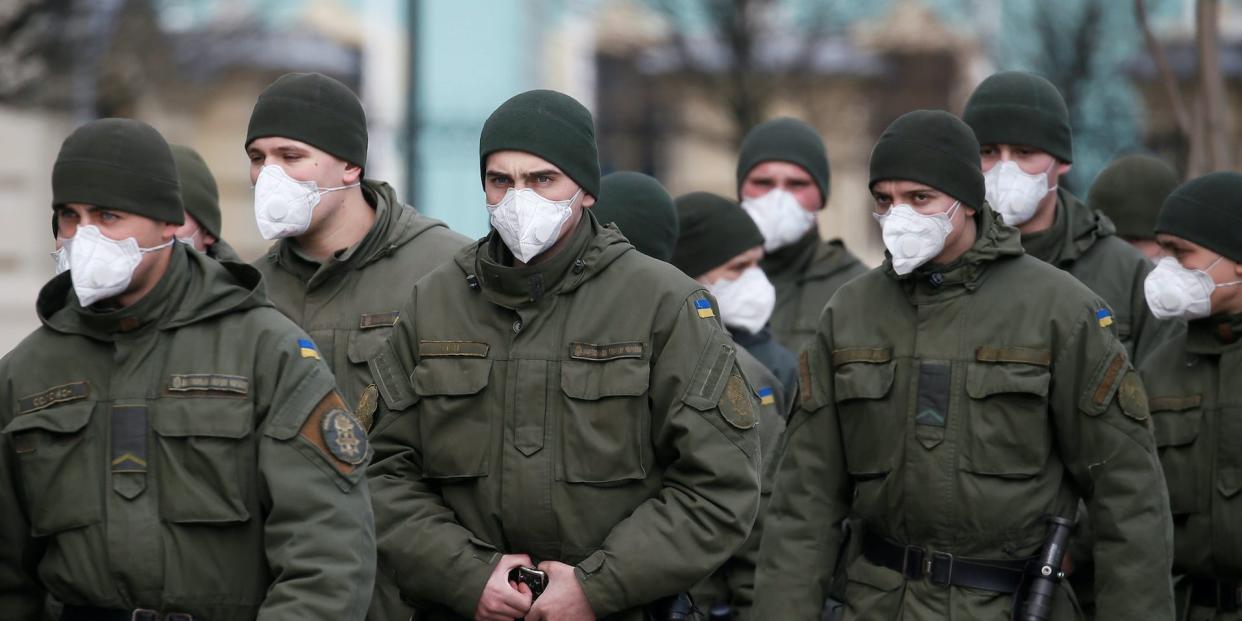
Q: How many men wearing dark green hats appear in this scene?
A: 11